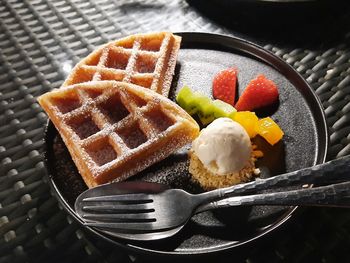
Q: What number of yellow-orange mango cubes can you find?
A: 2